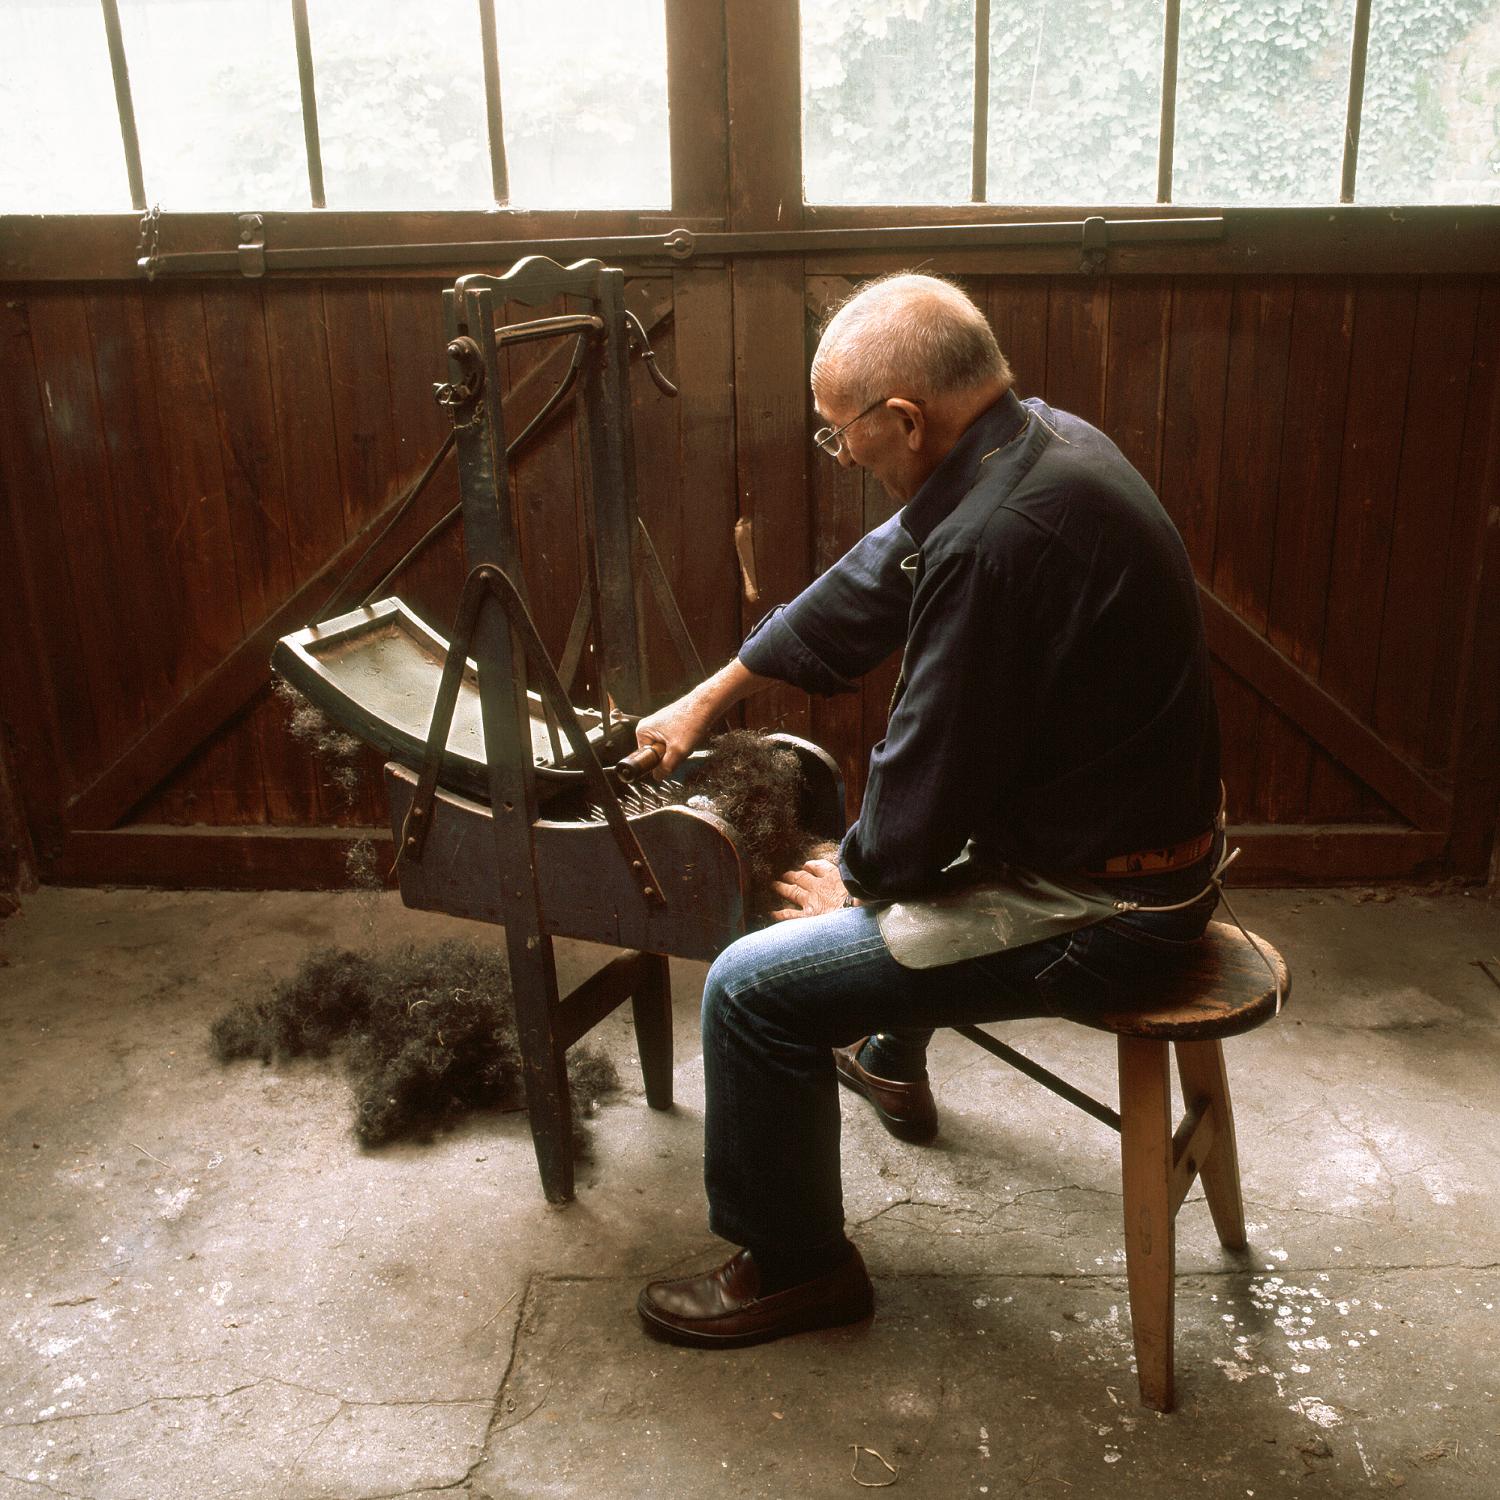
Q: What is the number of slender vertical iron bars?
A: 6